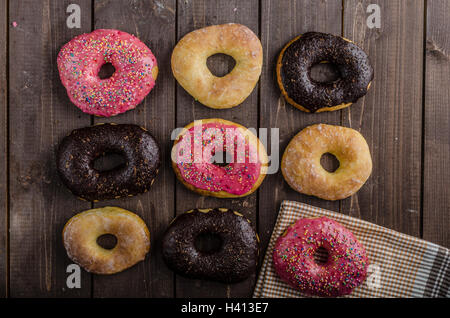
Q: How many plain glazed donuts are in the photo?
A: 3